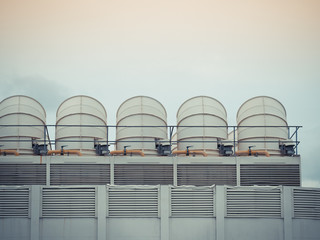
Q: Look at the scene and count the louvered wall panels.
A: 11